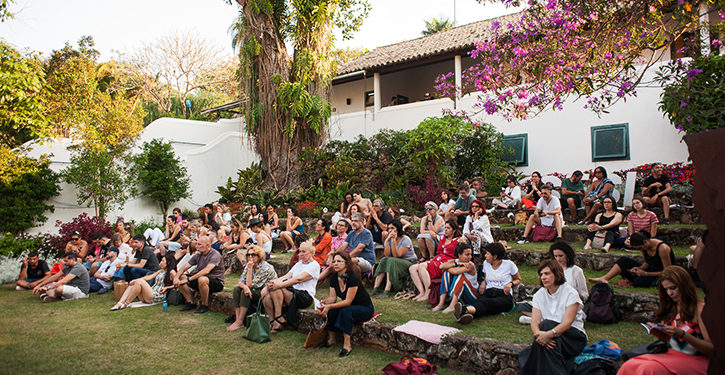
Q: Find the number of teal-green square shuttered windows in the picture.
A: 2